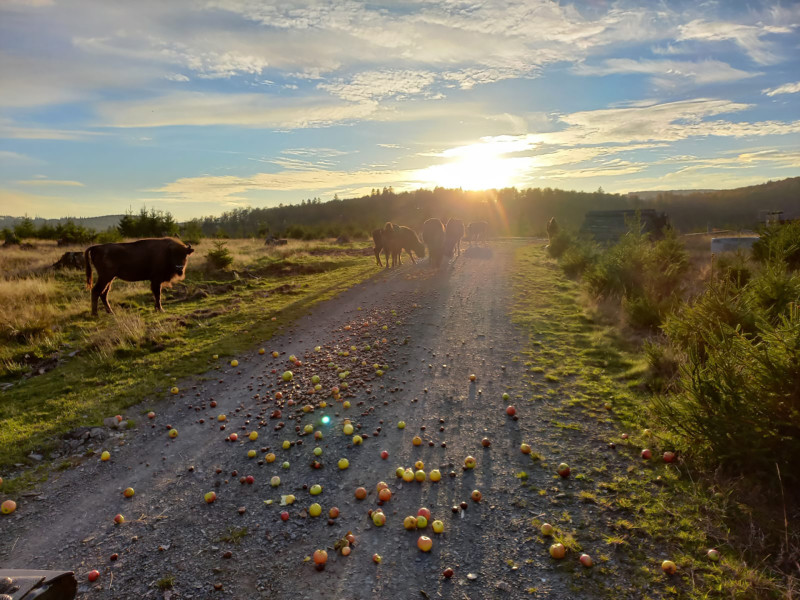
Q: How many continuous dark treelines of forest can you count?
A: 1